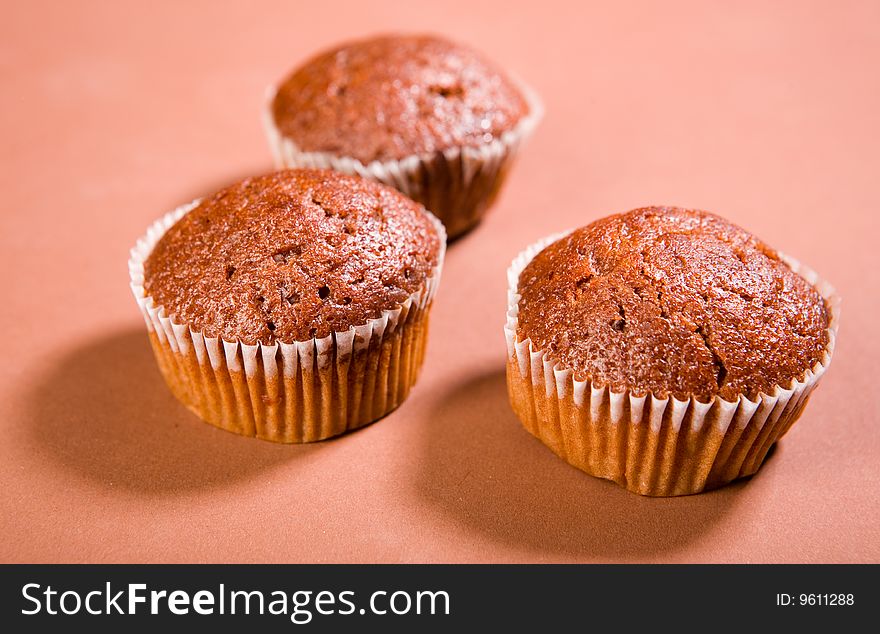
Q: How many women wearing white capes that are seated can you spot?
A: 0